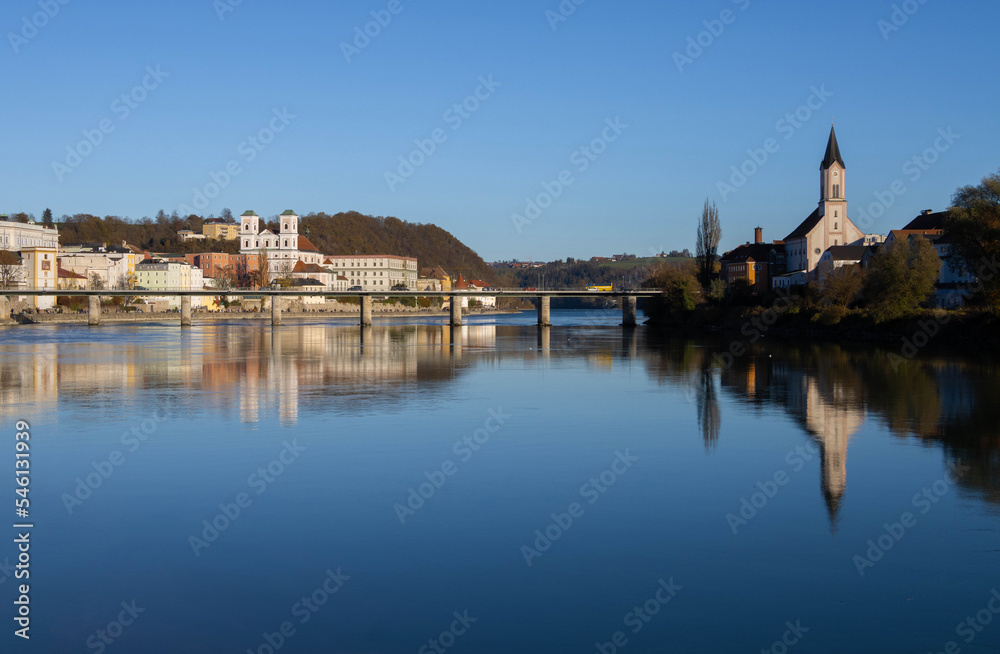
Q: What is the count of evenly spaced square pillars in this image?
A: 7